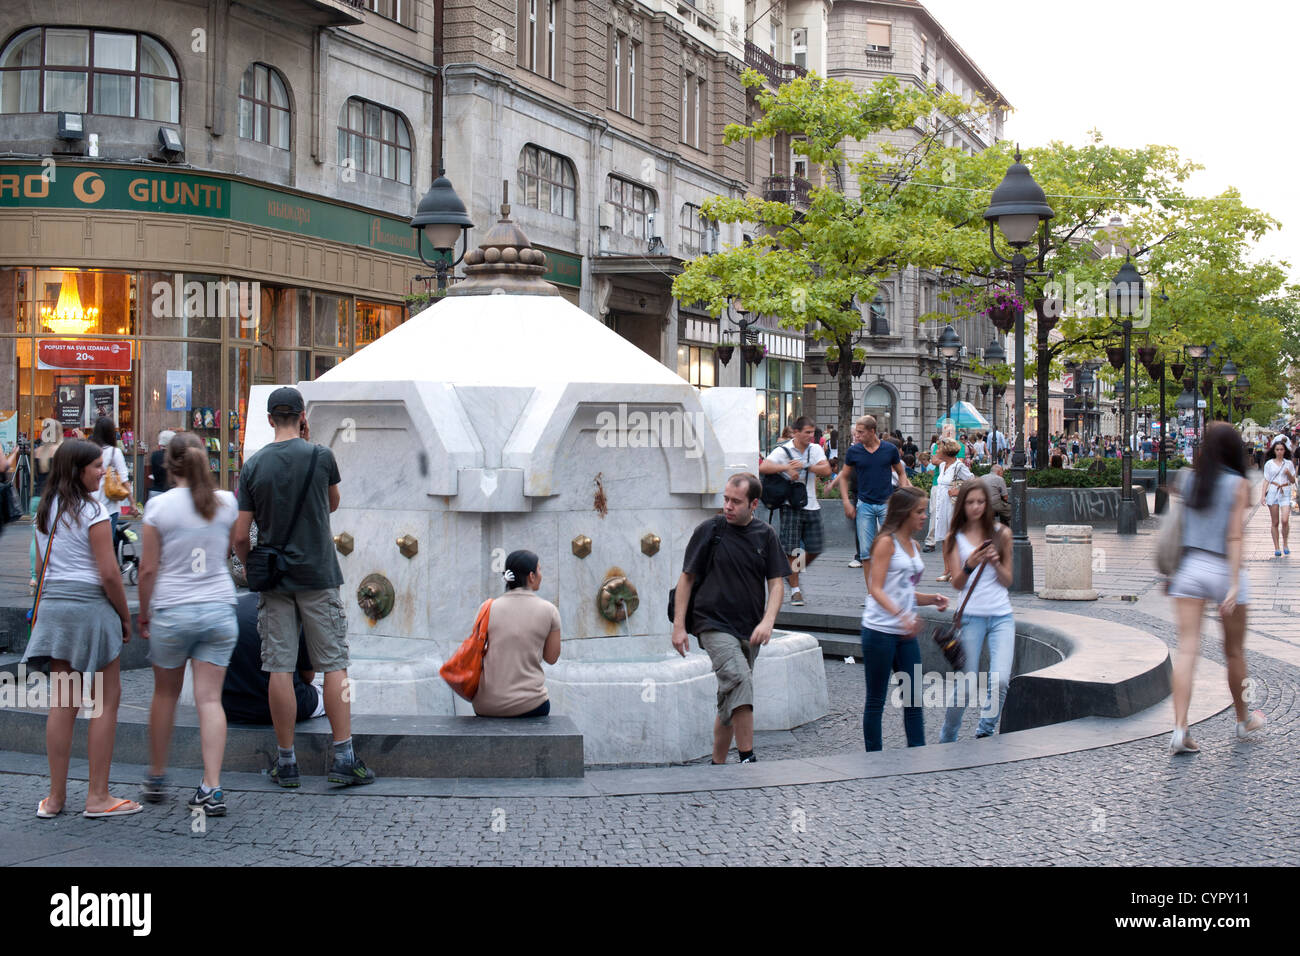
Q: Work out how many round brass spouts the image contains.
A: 2